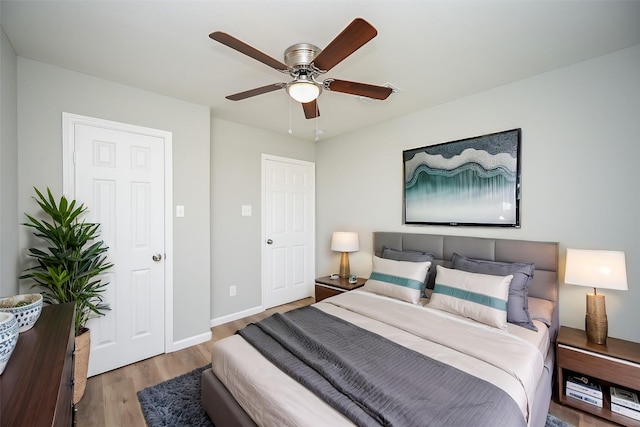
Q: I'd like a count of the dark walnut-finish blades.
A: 5